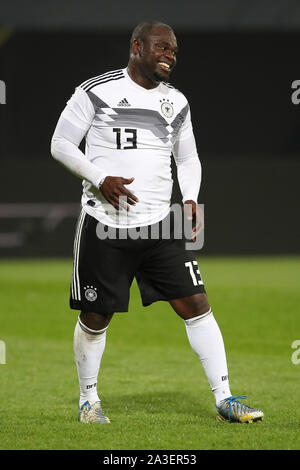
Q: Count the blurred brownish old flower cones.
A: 0